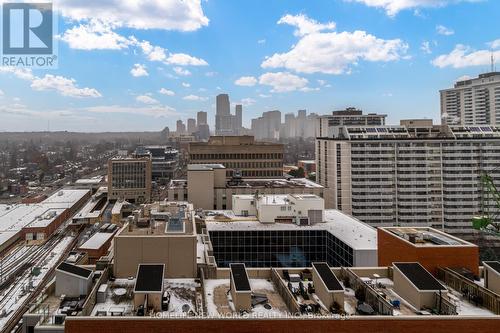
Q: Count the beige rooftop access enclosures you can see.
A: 6